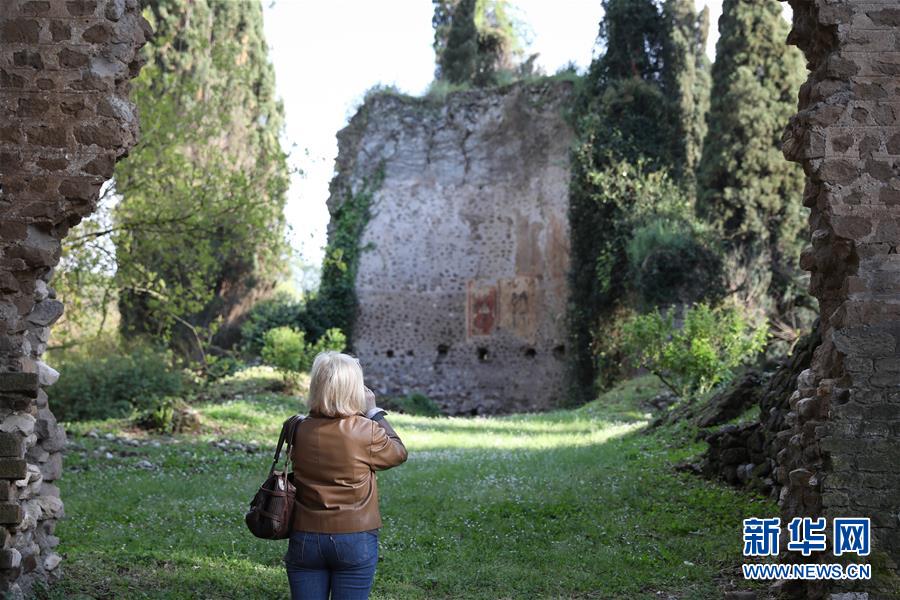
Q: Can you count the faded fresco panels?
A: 2